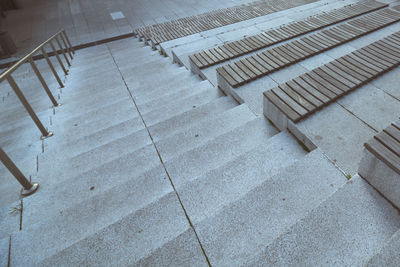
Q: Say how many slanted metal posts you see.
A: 8